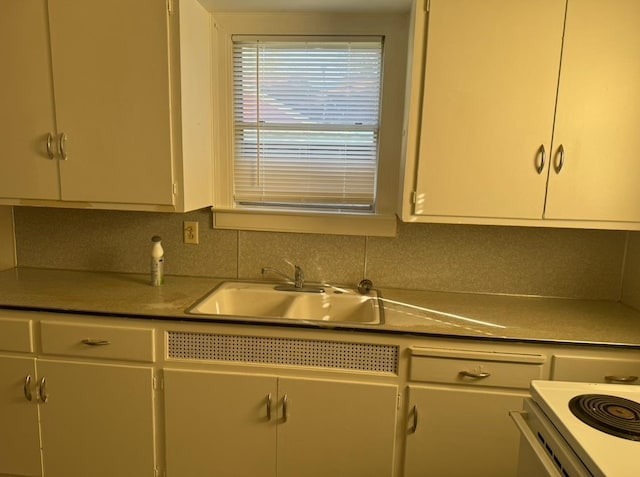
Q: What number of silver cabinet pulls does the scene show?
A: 12